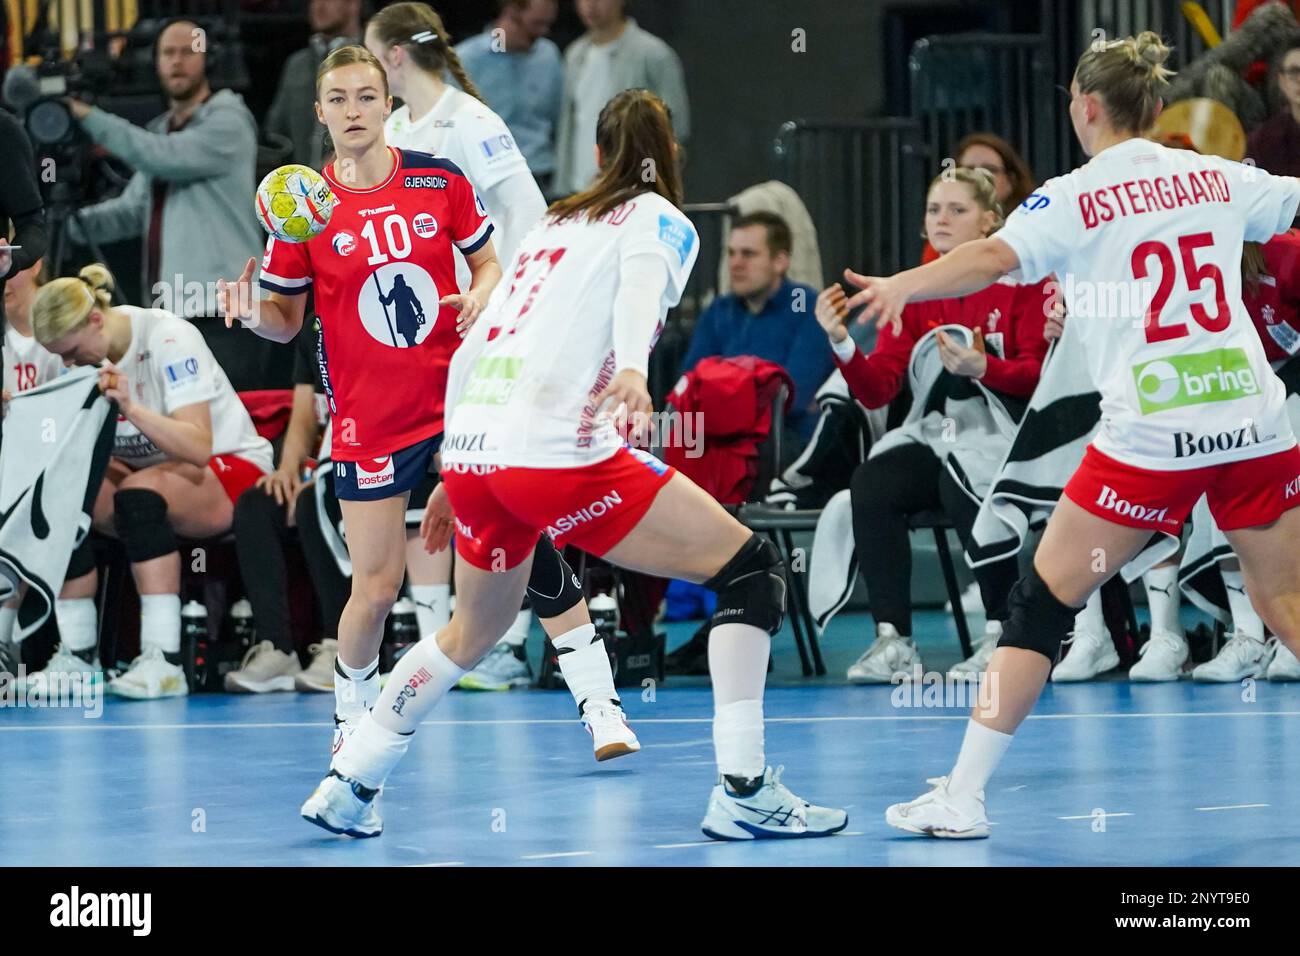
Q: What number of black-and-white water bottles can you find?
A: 4